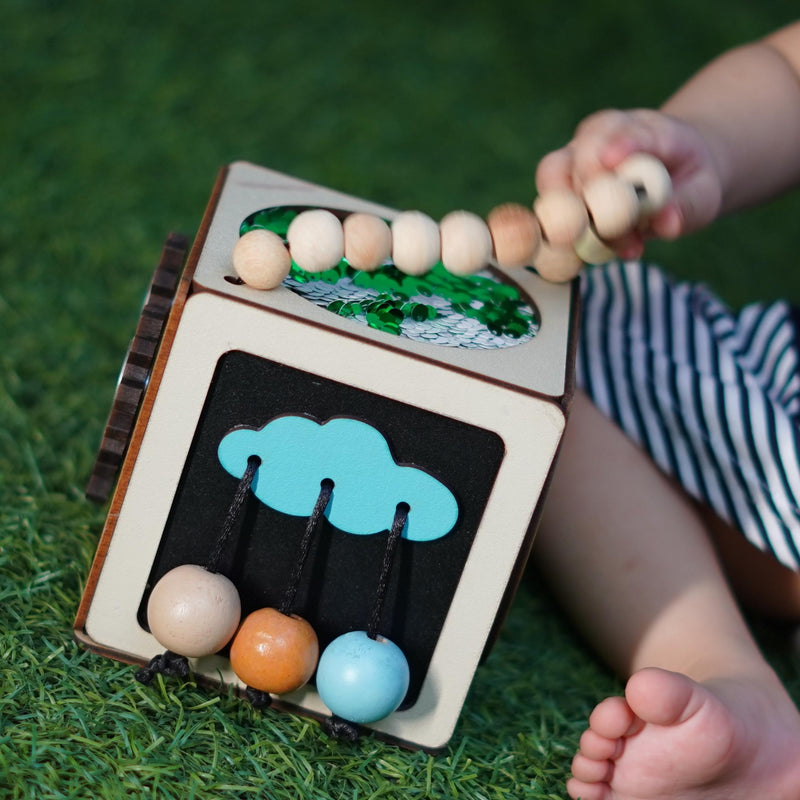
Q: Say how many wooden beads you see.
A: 14